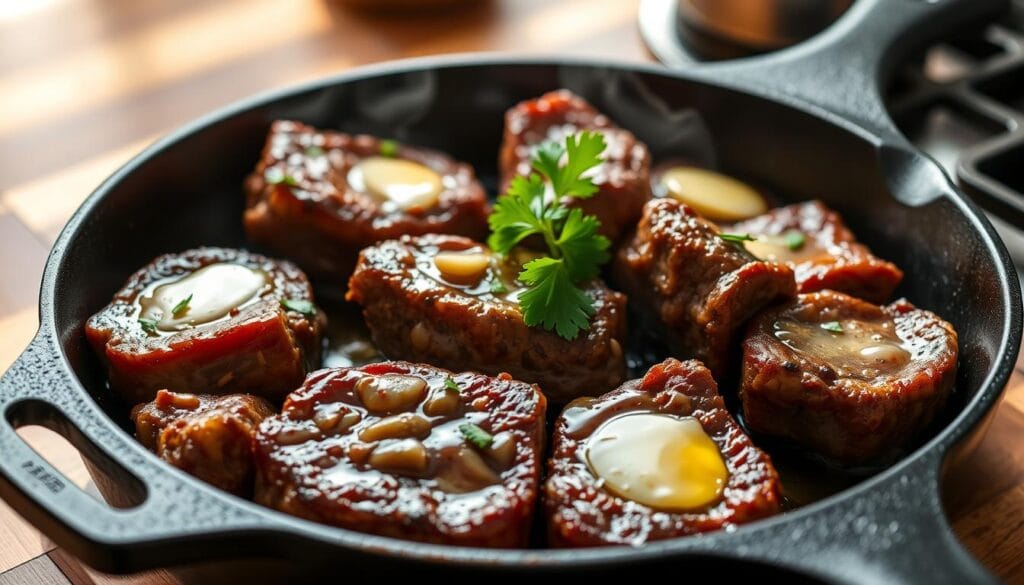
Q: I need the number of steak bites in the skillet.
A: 10